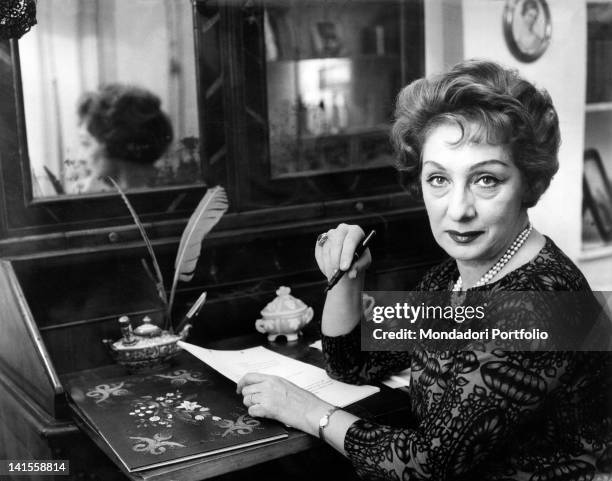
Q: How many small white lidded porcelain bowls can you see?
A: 1